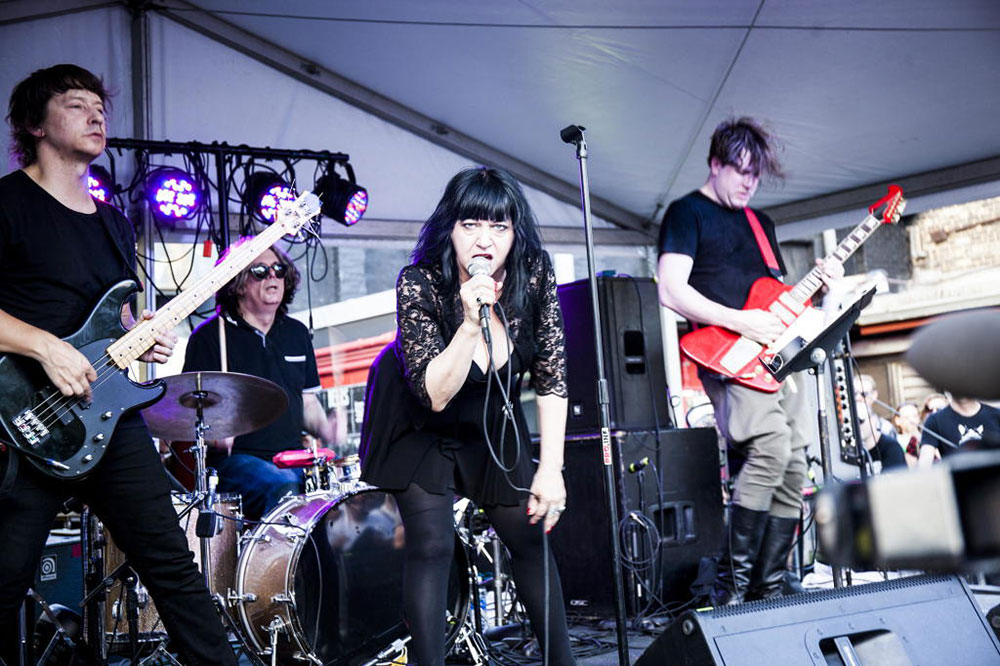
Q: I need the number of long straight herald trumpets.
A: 0